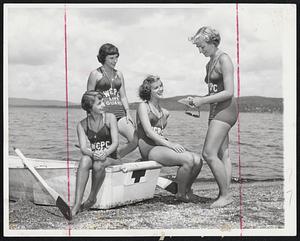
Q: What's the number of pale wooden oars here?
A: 2